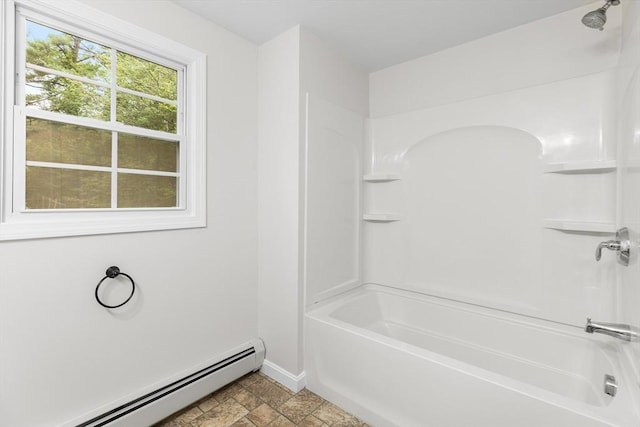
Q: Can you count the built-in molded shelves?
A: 4